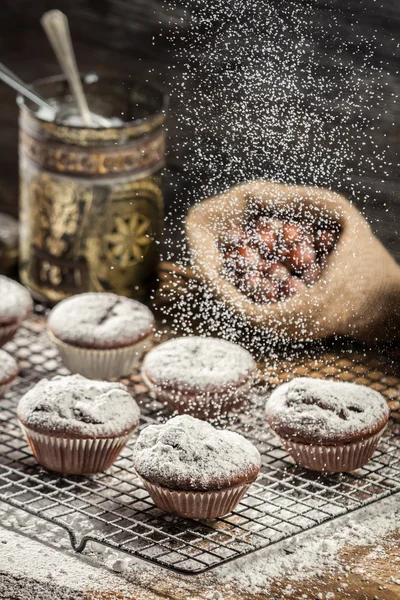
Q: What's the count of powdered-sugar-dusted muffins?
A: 7